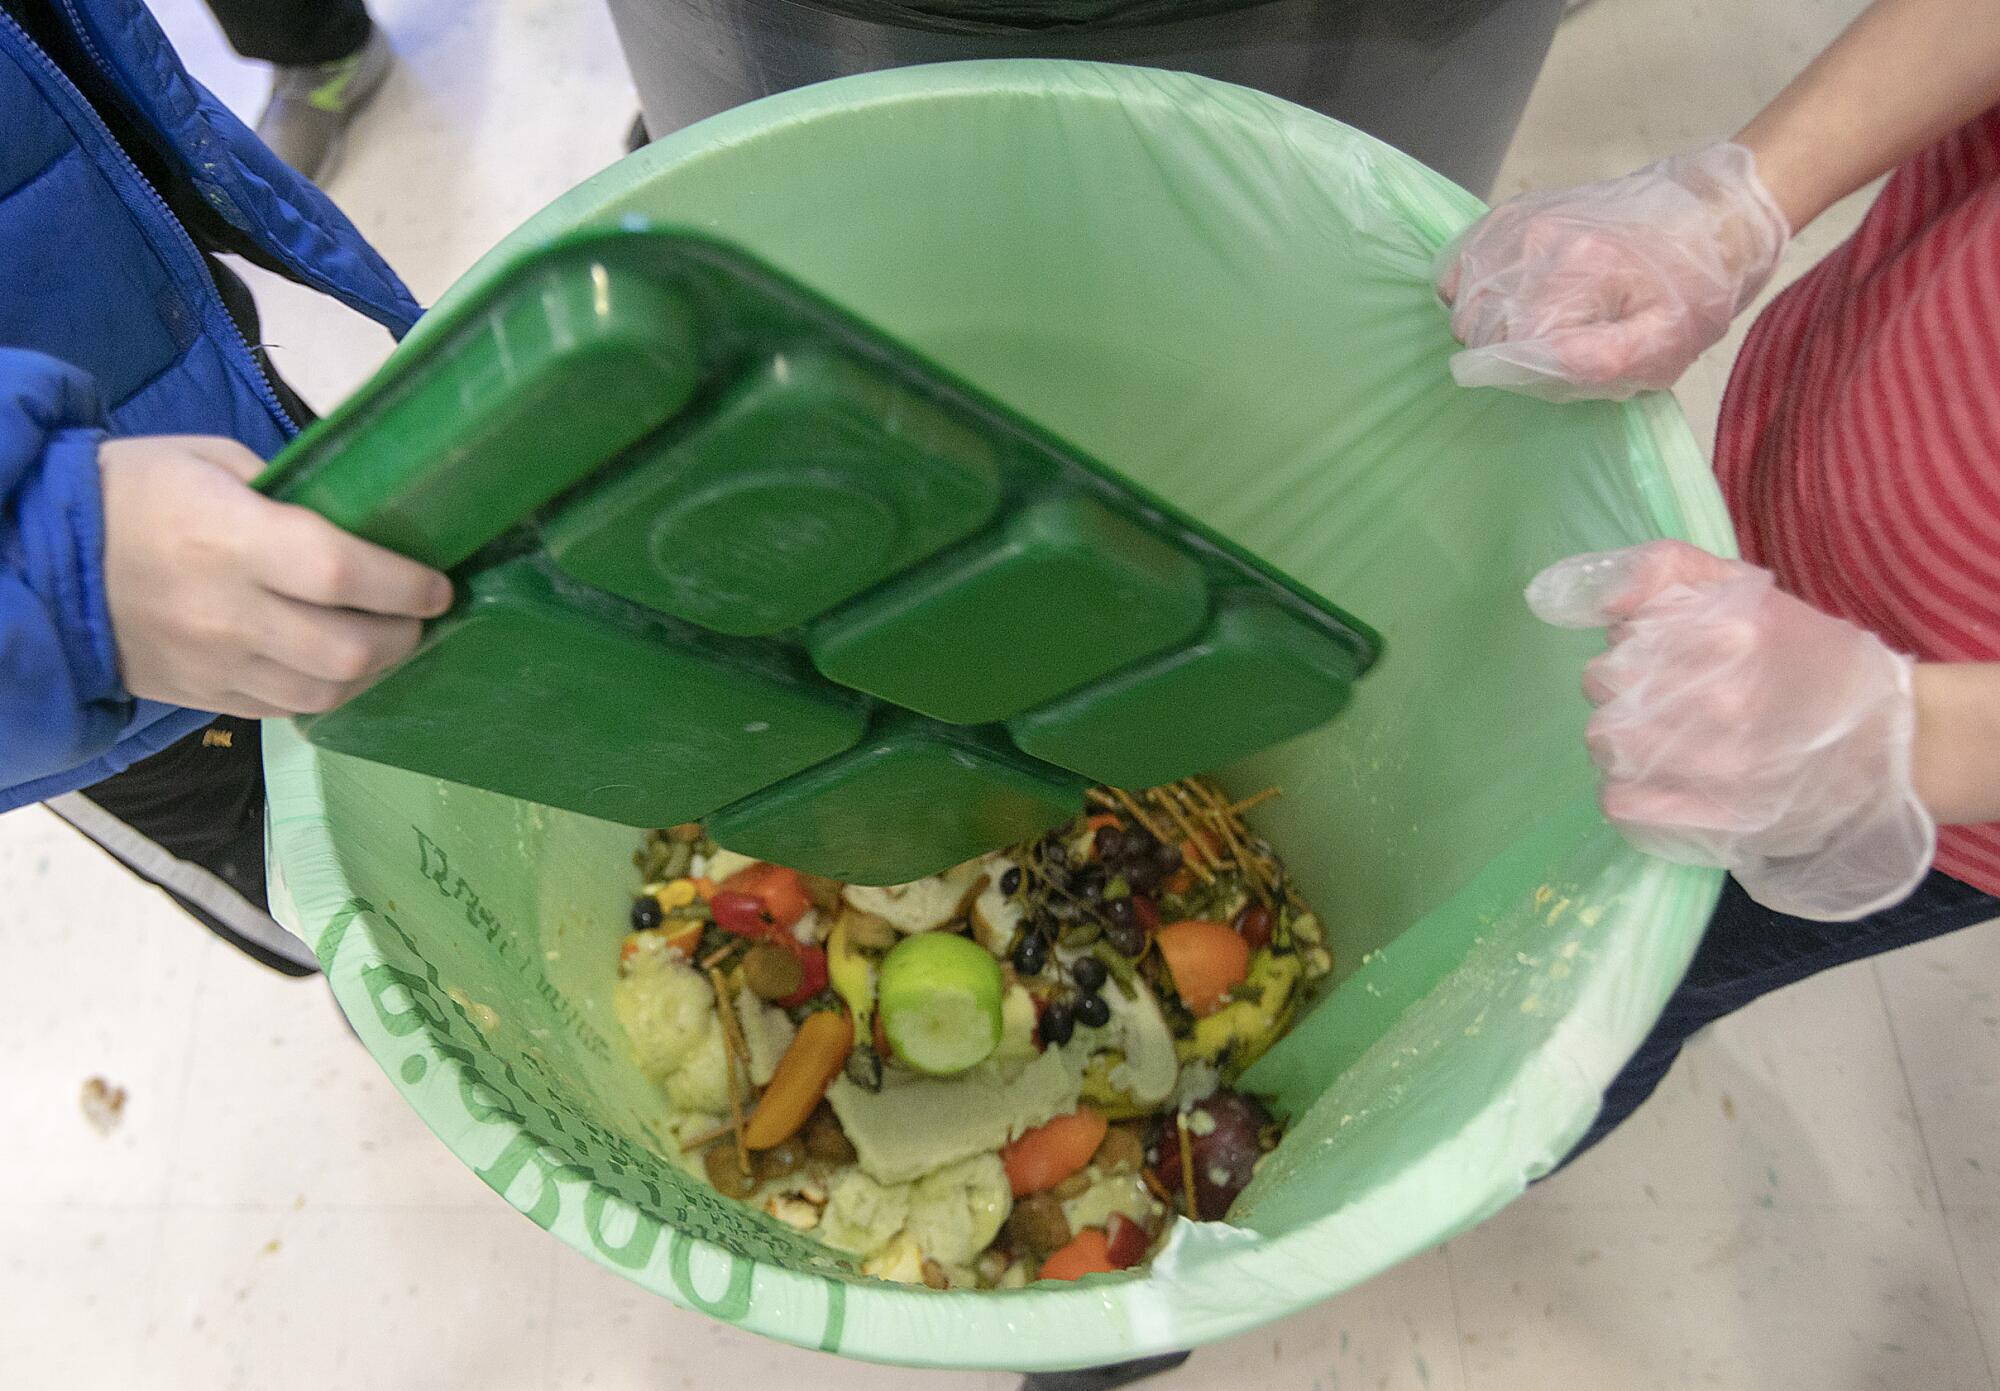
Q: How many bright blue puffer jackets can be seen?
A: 1